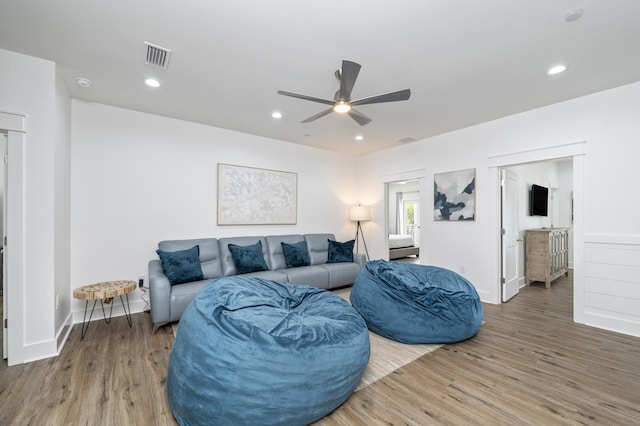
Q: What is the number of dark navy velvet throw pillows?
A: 4